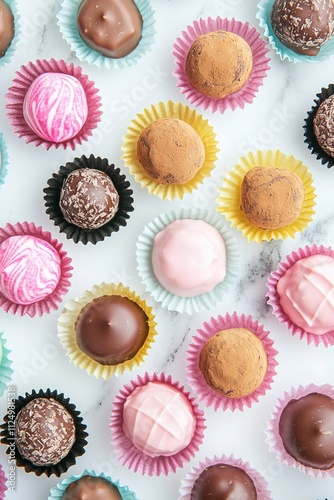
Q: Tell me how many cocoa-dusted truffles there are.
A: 4